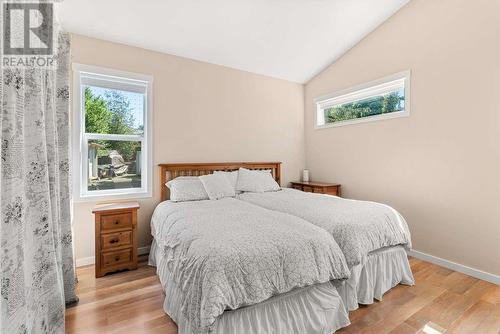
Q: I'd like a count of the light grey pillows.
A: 4